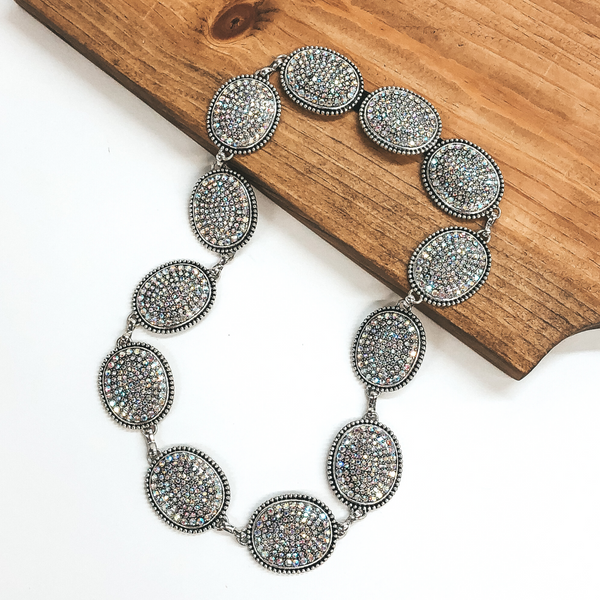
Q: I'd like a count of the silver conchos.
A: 12